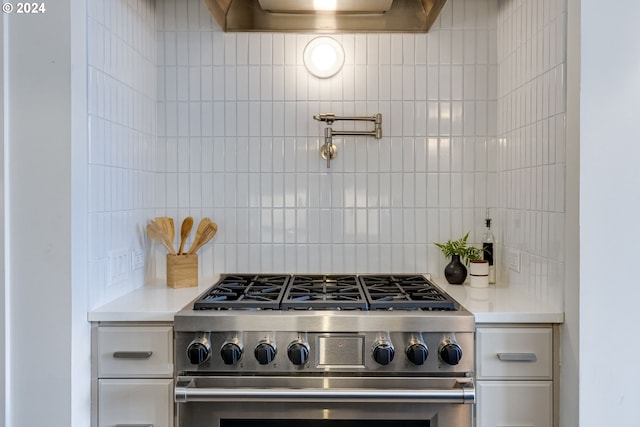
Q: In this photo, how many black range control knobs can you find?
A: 7